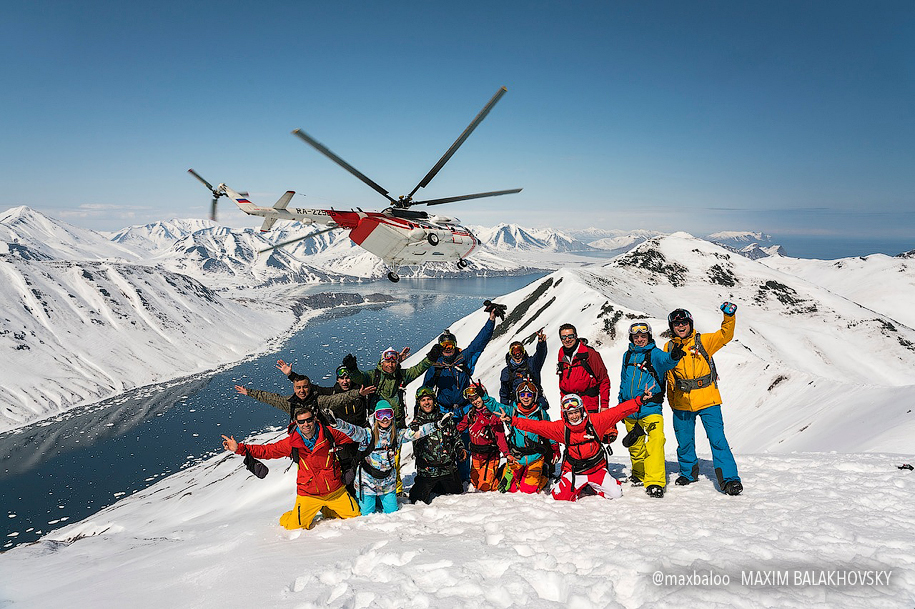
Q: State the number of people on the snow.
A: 14